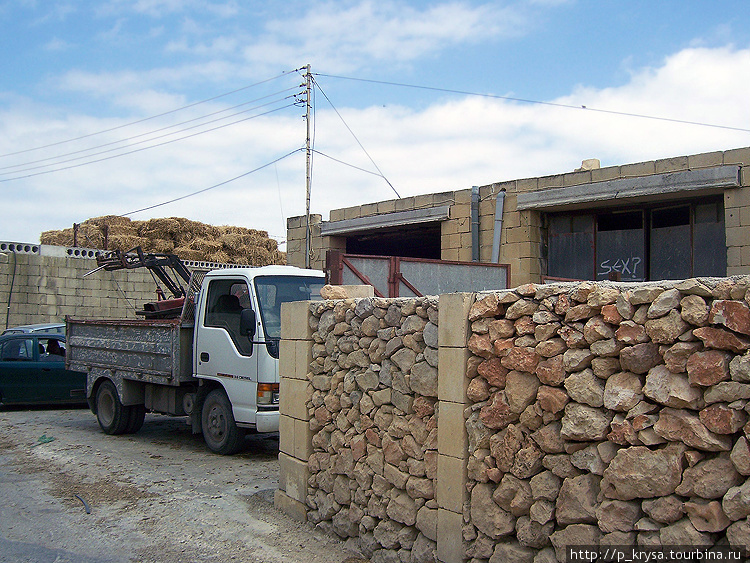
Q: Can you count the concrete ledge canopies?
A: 2